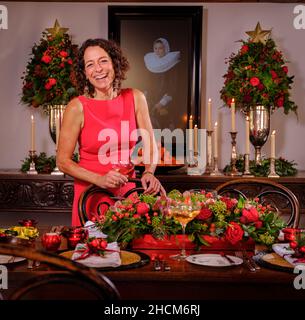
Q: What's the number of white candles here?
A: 9